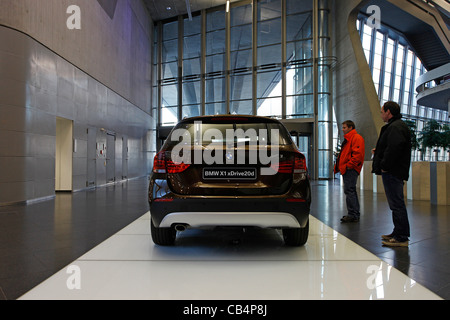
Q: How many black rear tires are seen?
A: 2